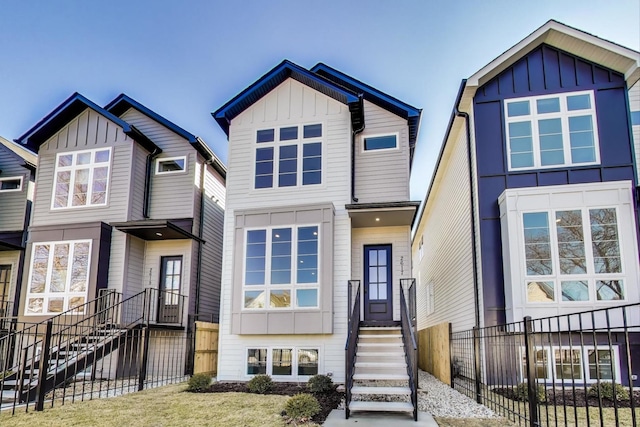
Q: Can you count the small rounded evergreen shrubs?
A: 6